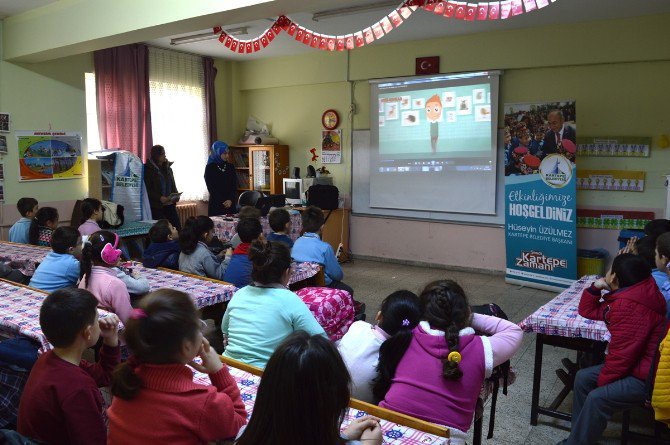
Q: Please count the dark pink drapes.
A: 2